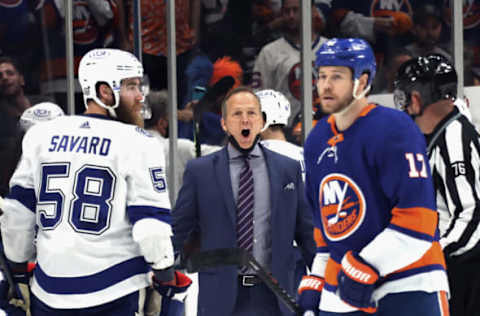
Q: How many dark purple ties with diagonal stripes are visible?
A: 1